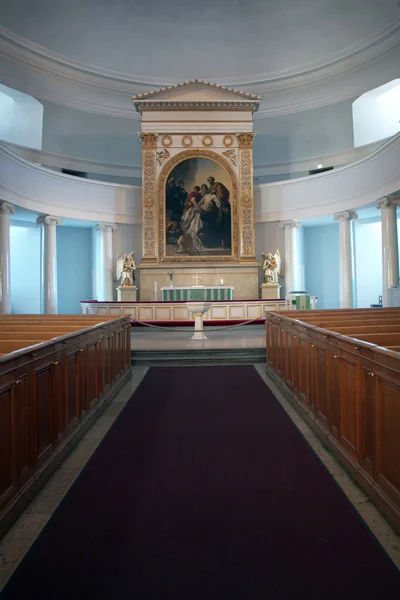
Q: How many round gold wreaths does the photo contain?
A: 4